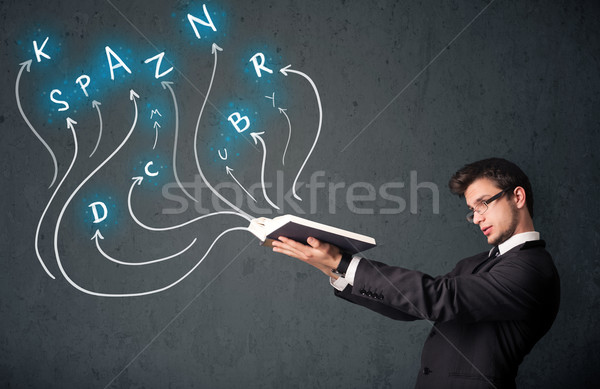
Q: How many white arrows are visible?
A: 13